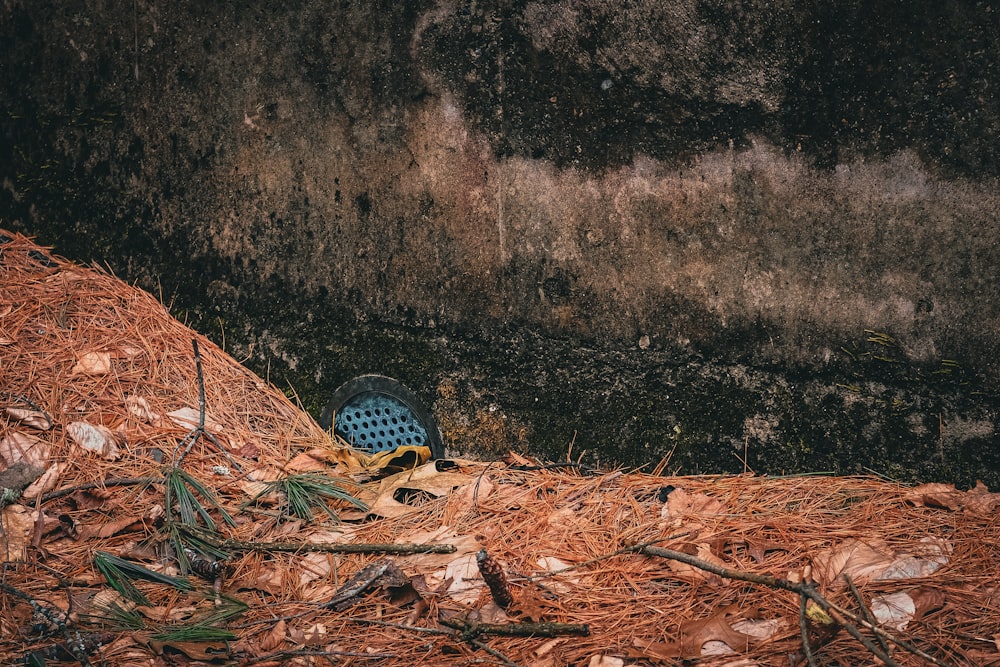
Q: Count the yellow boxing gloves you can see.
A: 0